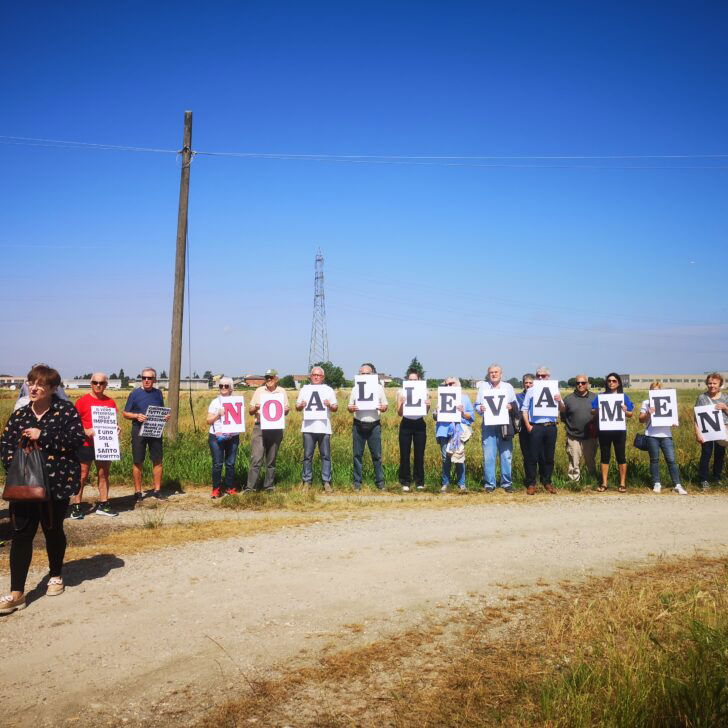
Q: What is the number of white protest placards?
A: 13